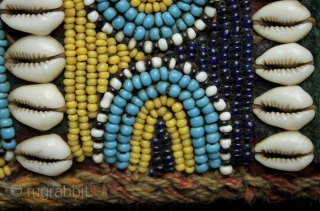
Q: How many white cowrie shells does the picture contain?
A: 8